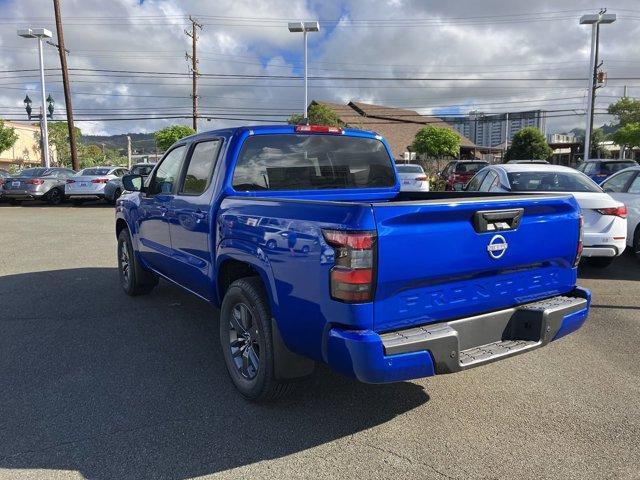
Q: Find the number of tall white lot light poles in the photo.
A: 3